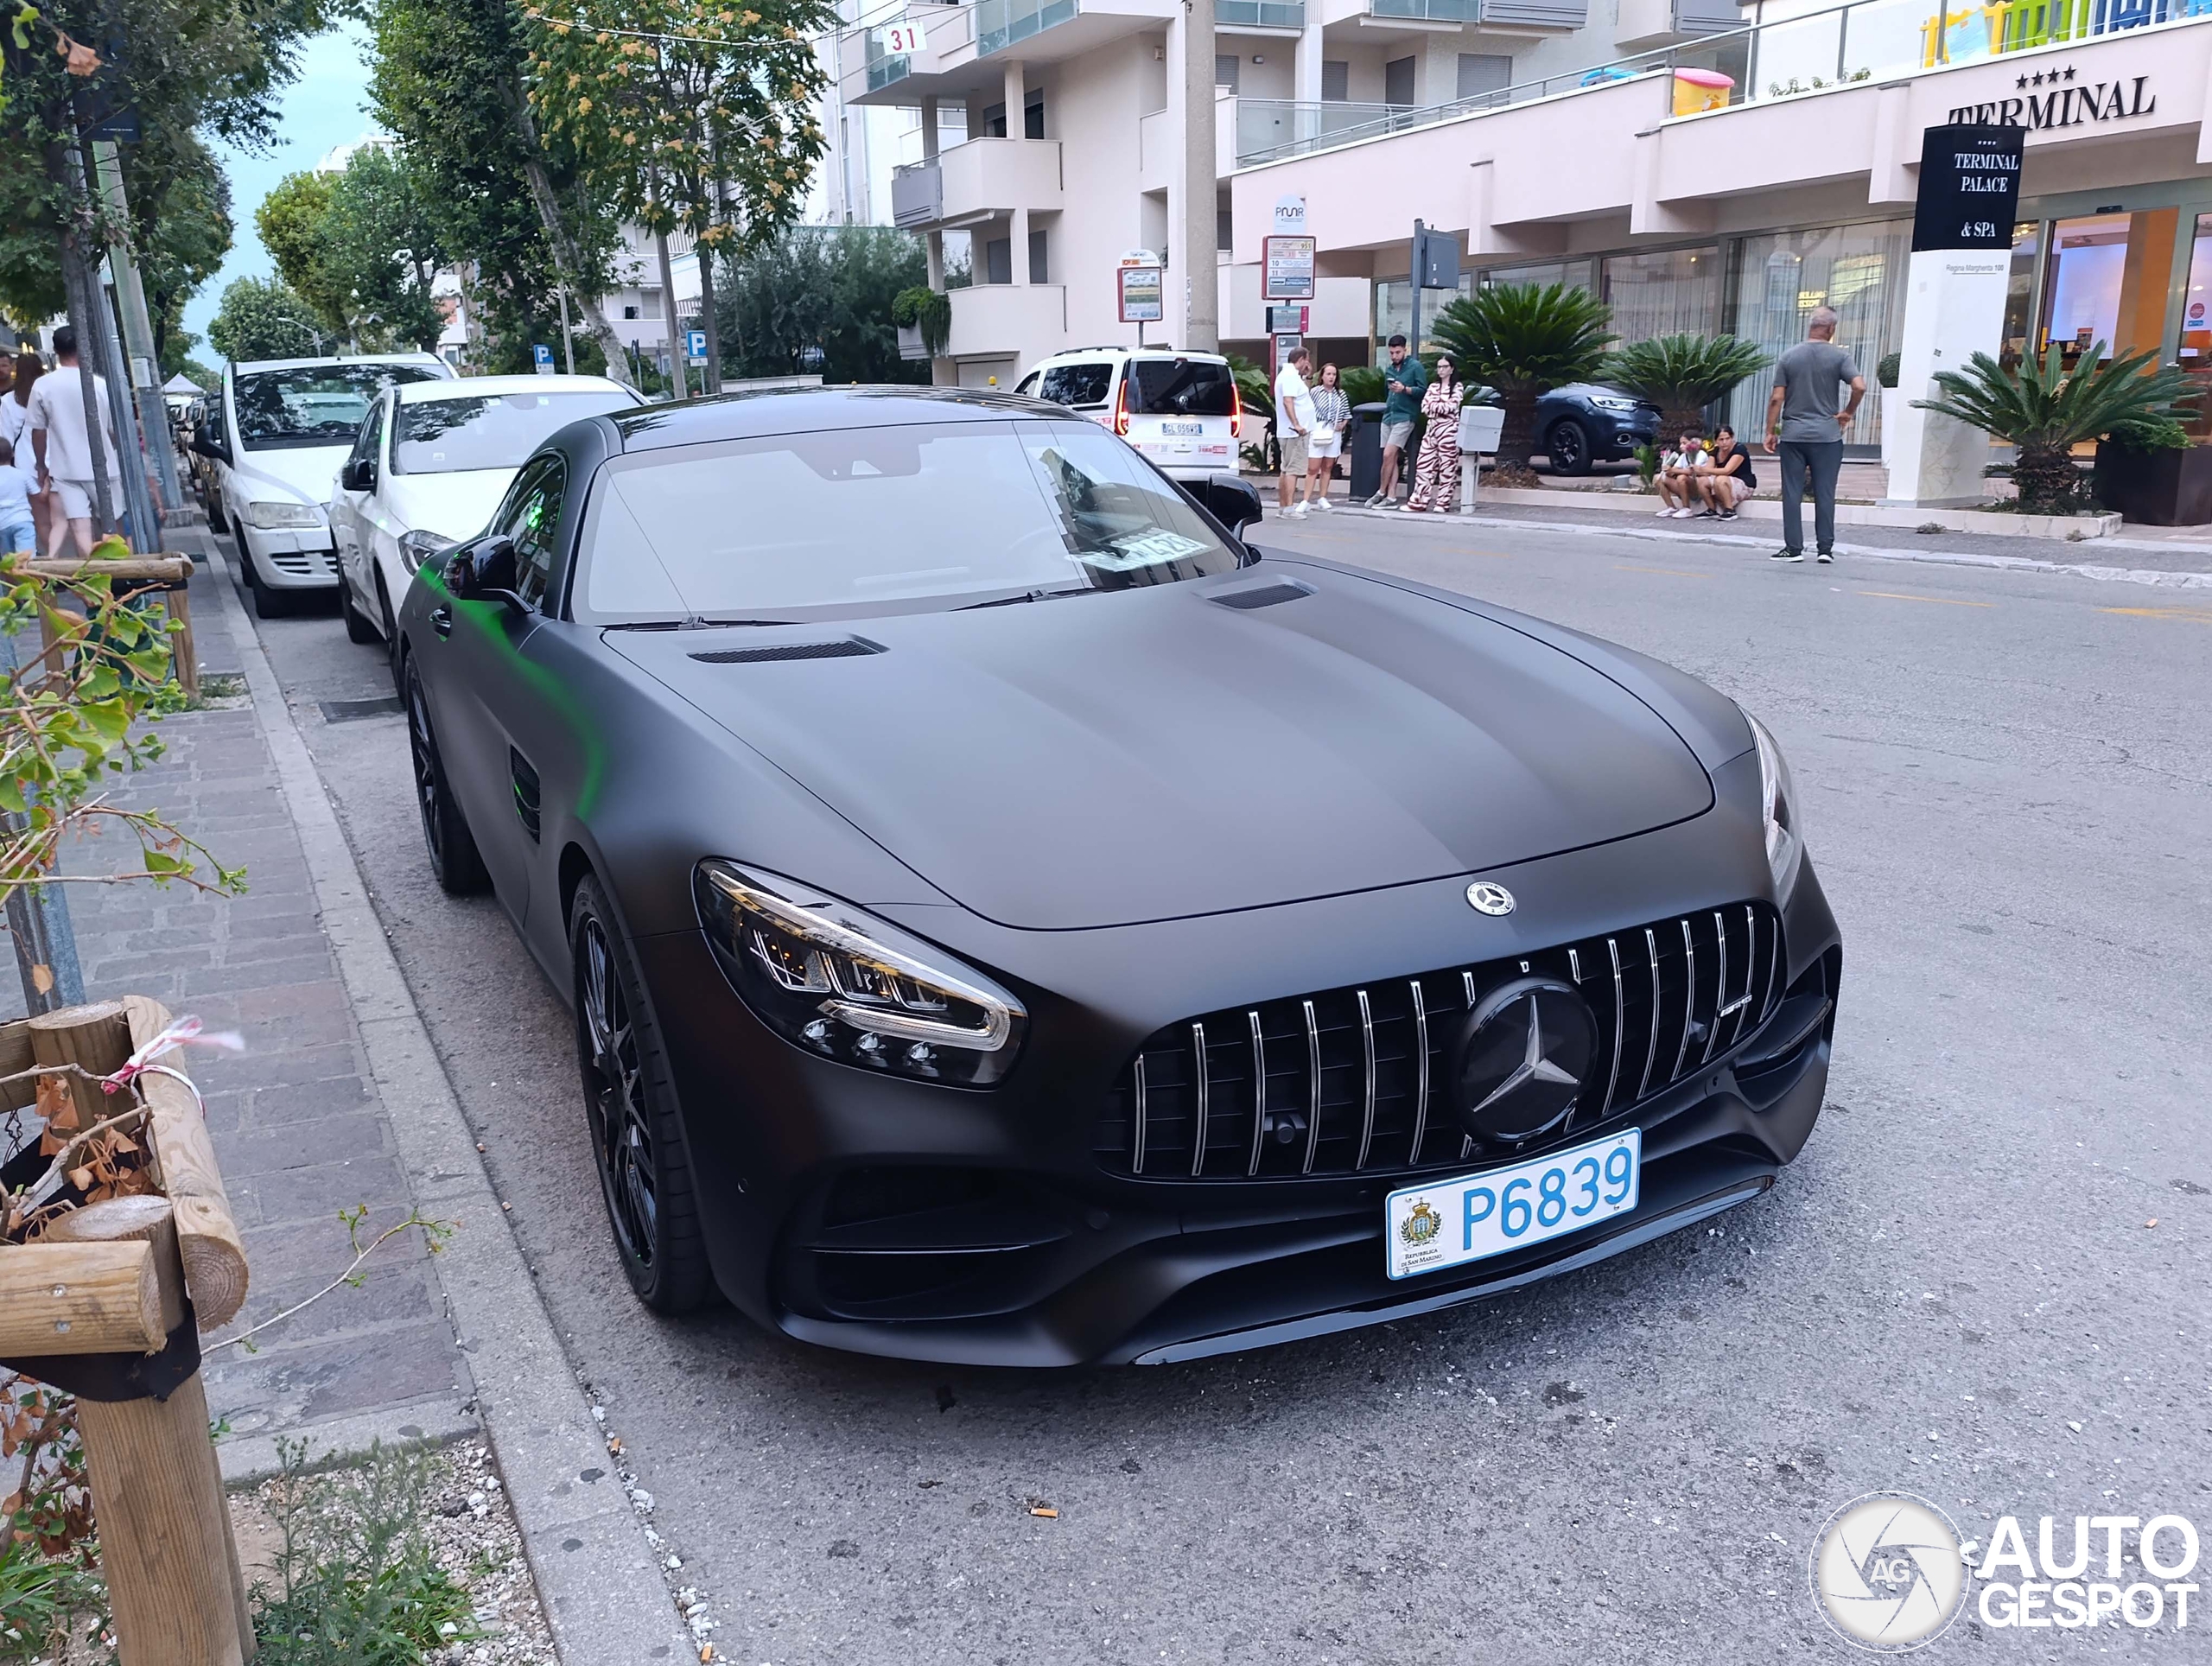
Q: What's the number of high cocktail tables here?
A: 0